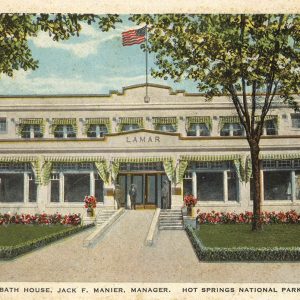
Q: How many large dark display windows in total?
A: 4